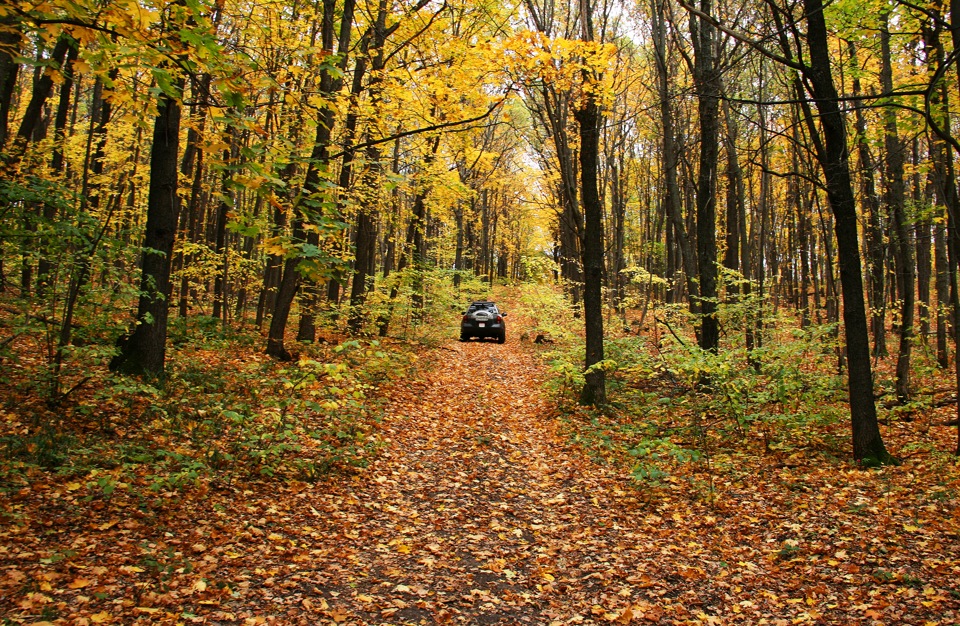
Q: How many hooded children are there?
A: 0